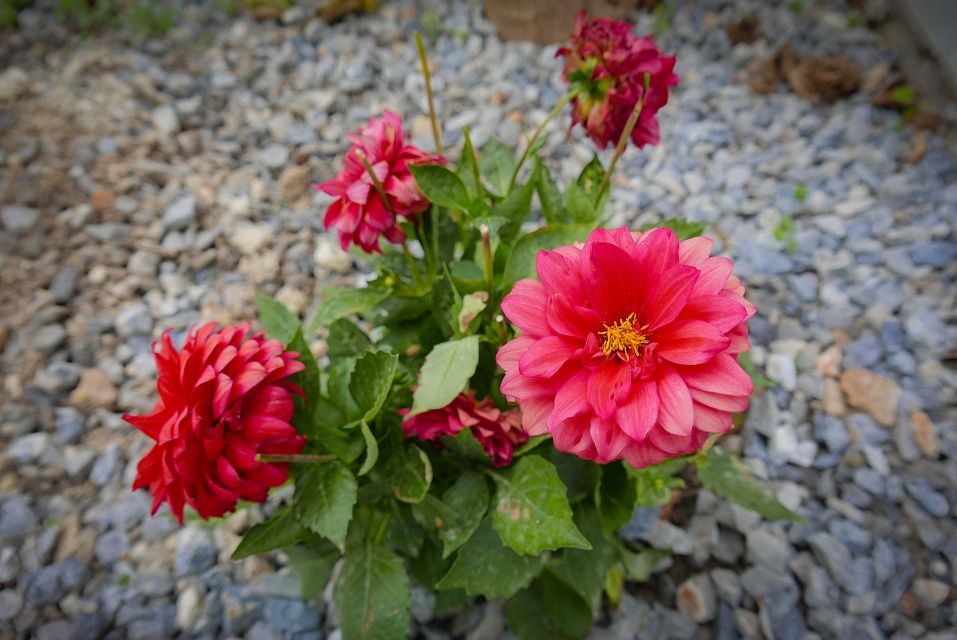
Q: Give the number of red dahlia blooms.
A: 5